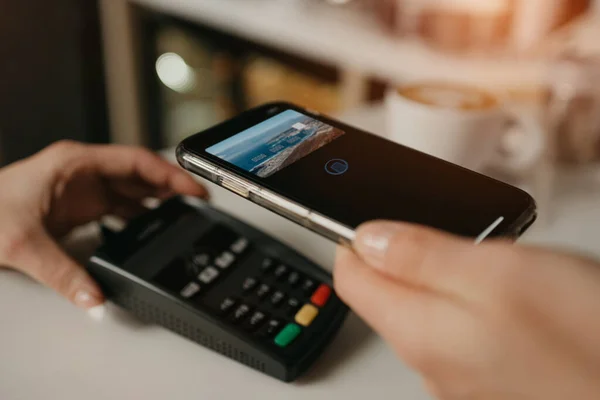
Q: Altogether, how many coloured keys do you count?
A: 3